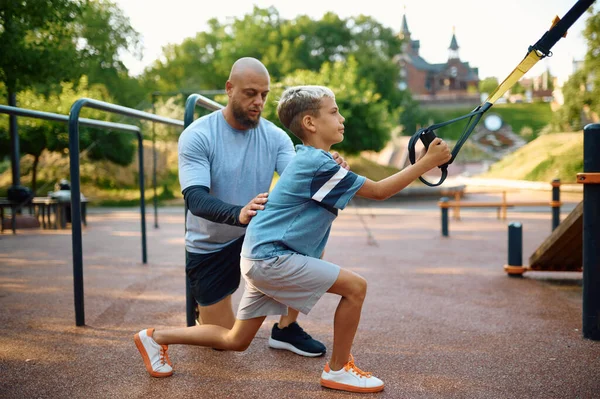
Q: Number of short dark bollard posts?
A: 3